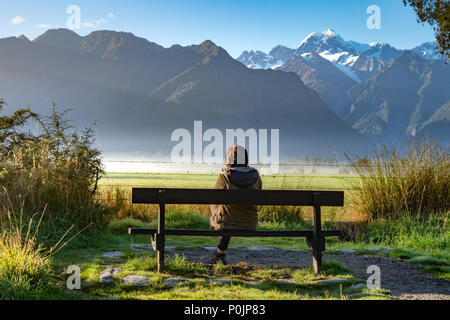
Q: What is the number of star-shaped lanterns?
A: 0